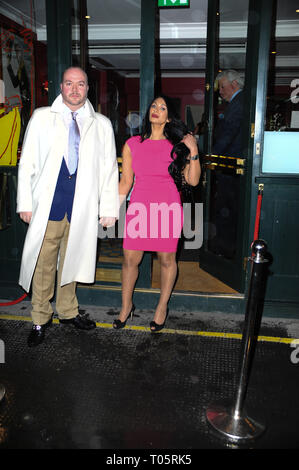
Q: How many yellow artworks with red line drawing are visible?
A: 1